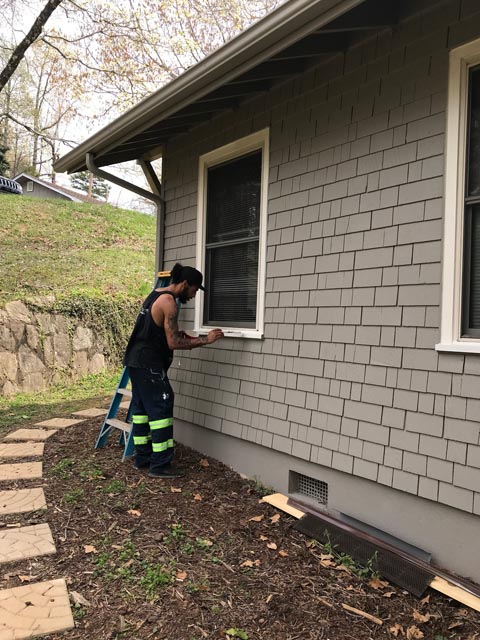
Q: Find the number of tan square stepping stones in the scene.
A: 9